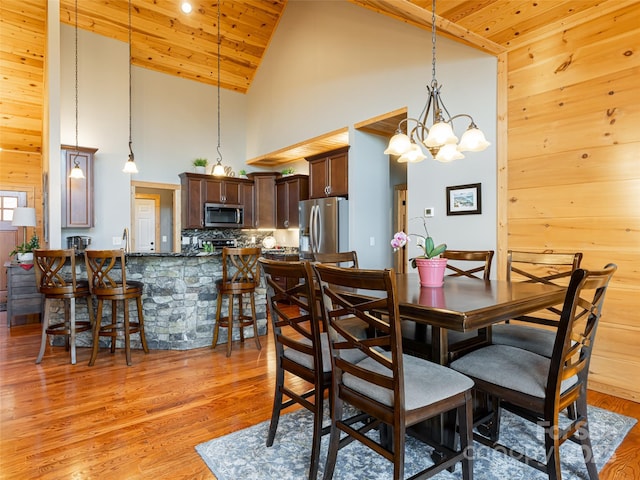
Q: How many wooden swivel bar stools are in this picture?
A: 3